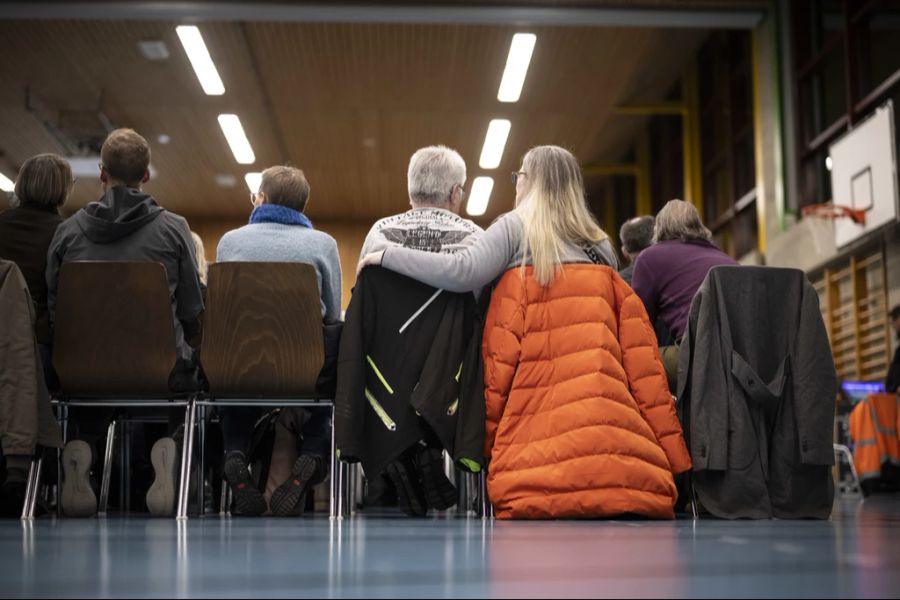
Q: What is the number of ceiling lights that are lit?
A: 7